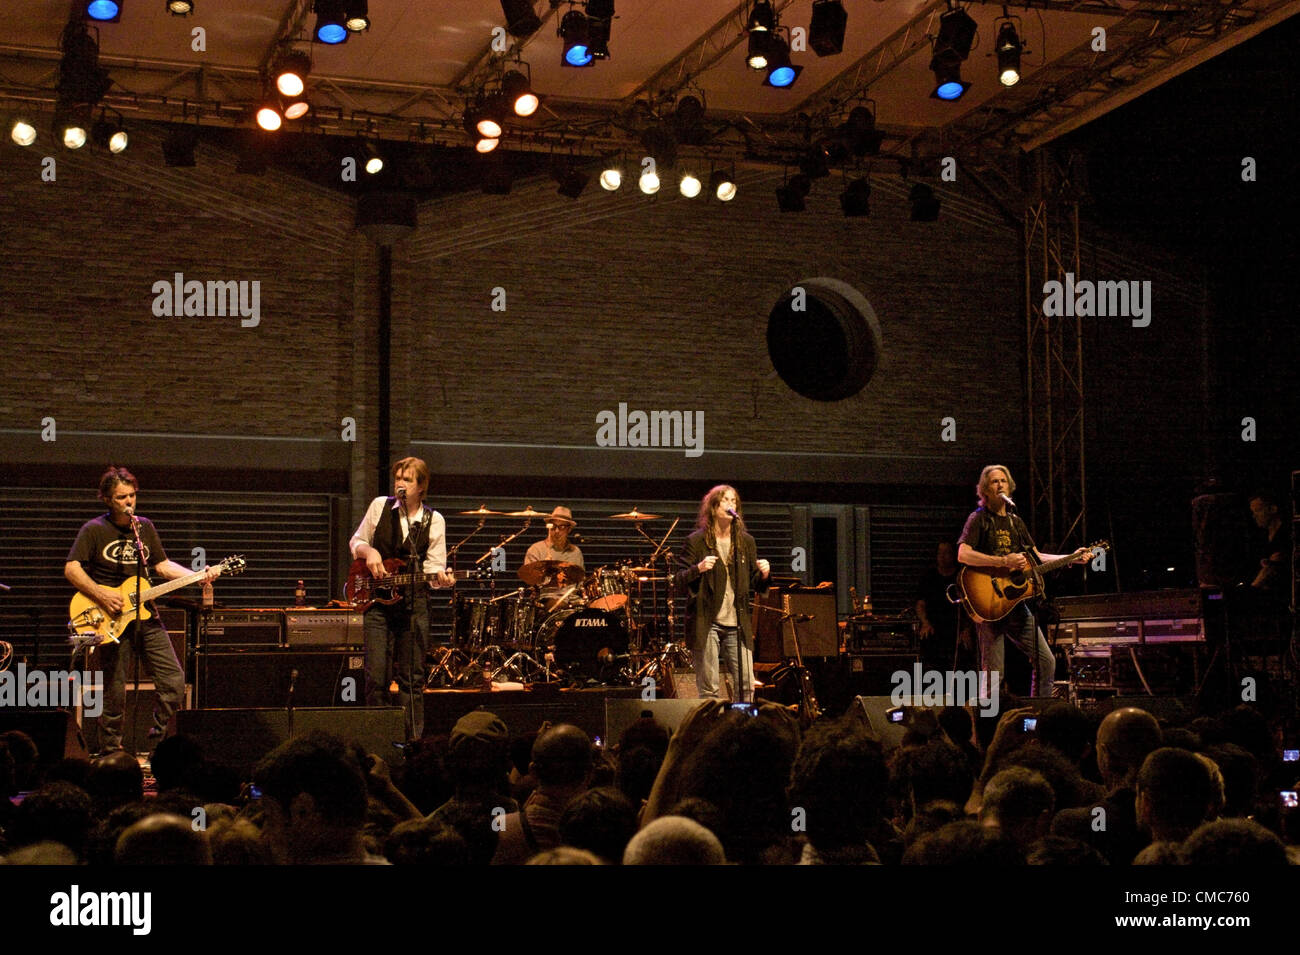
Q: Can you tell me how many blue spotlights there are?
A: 5